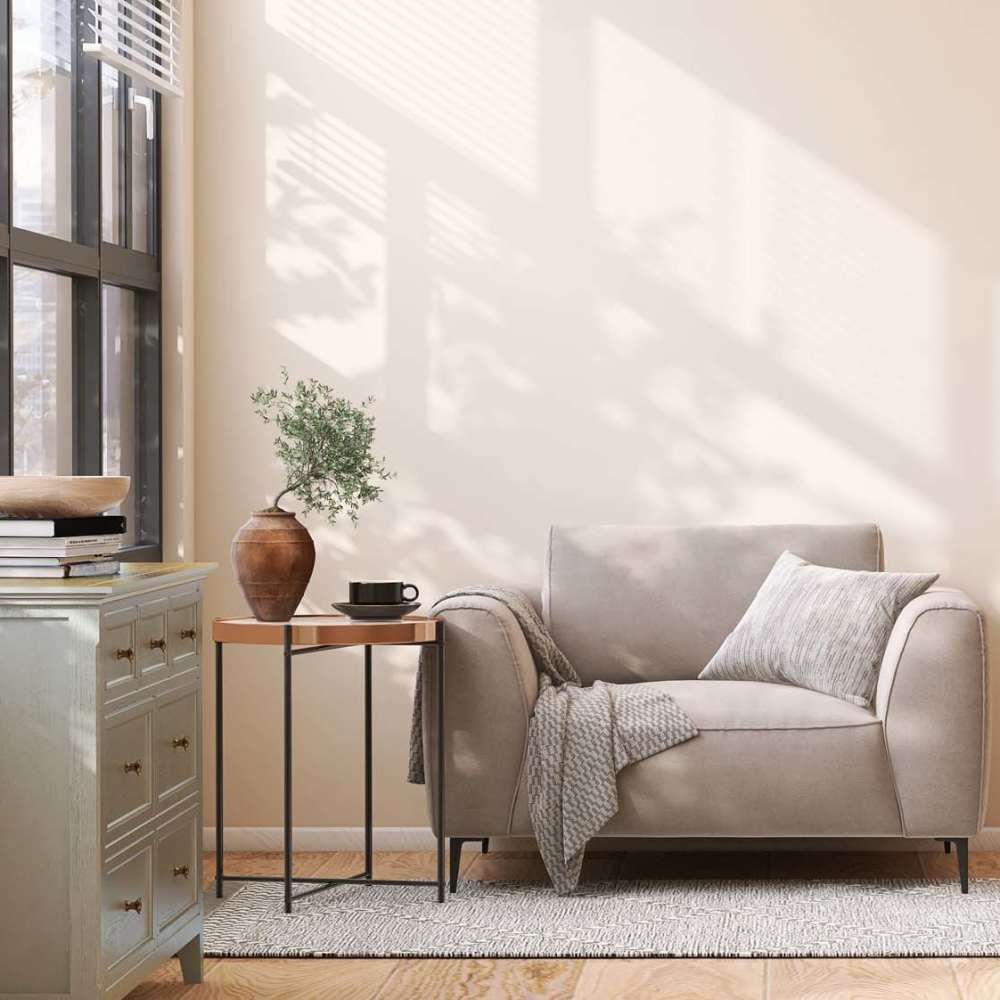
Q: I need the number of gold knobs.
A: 7